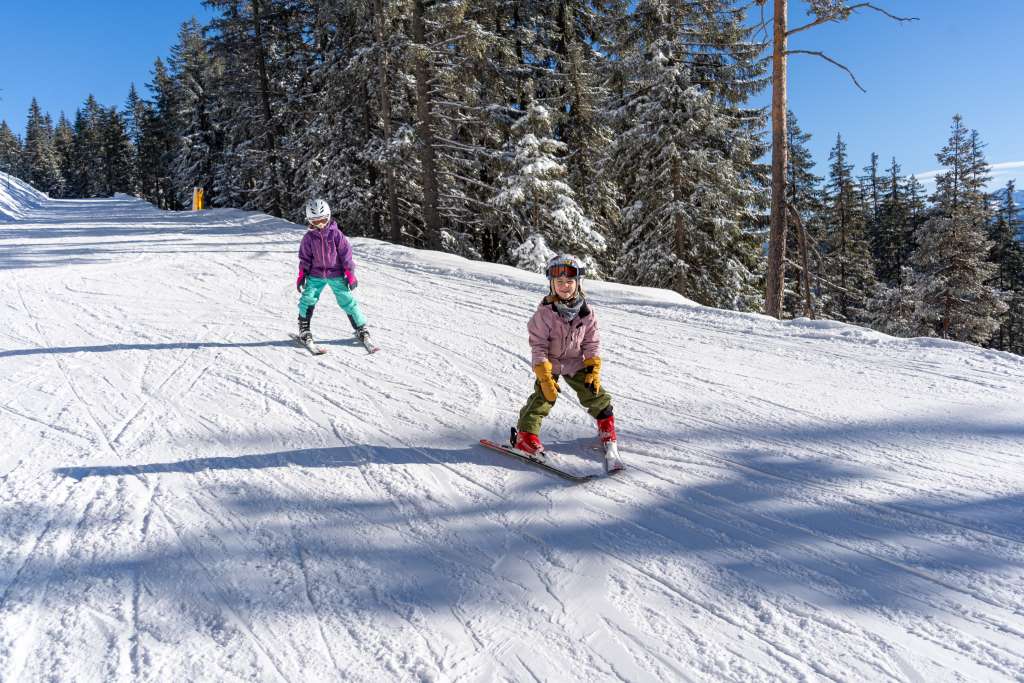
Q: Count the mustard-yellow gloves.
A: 2